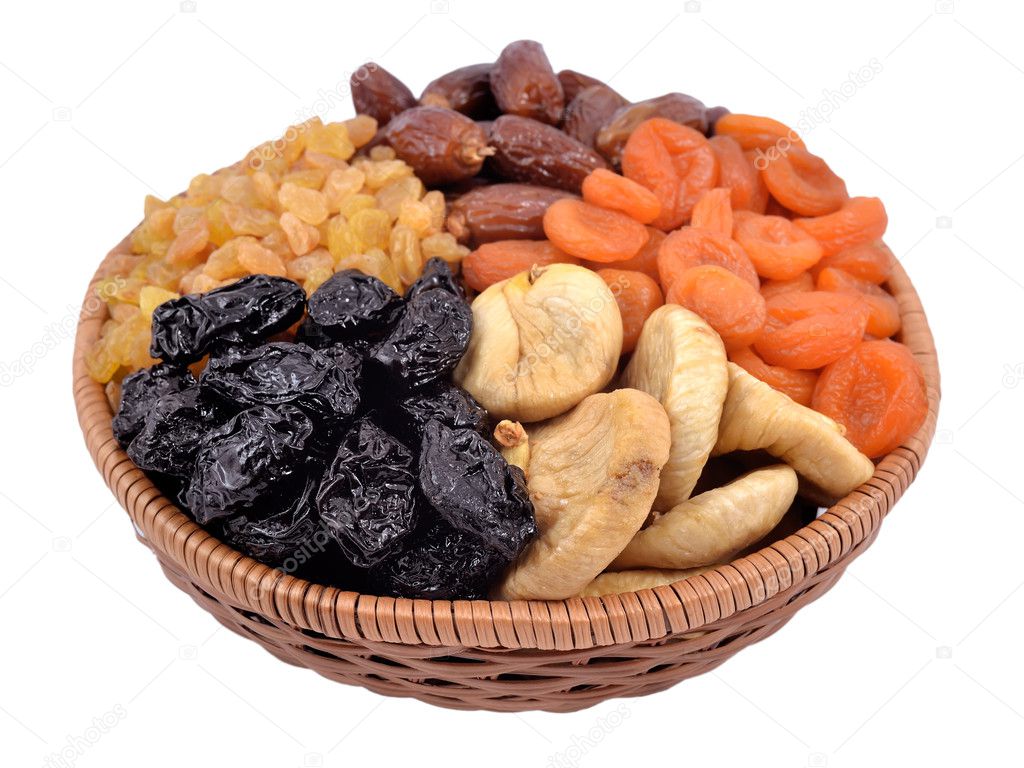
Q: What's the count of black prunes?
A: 13